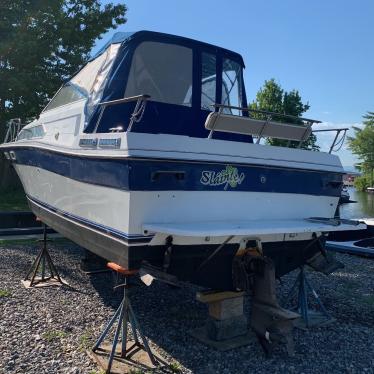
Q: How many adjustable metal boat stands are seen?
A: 3